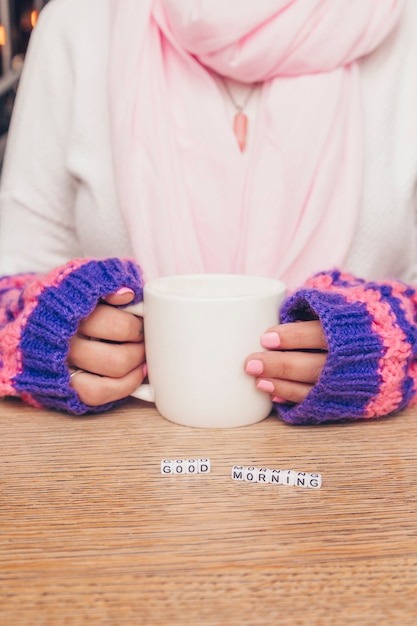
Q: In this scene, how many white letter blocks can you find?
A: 11